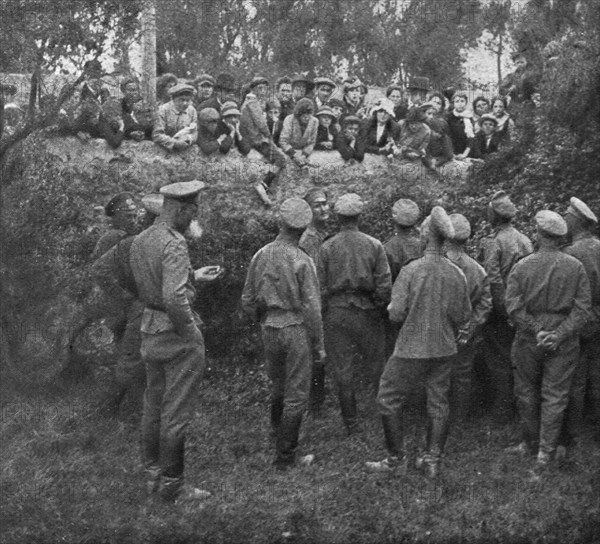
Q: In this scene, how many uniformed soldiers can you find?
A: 12